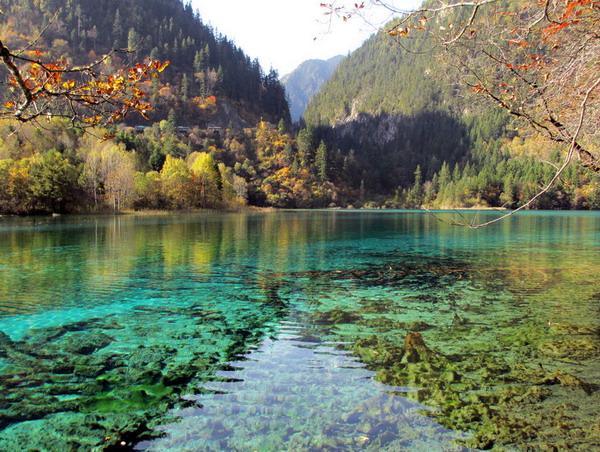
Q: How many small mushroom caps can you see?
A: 0